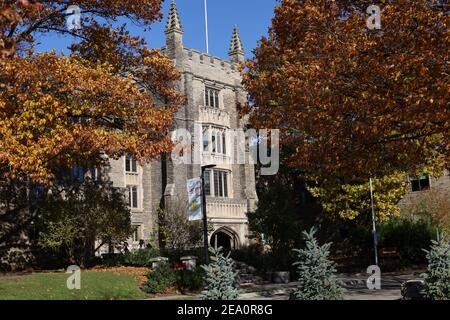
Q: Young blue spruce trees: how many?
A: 3